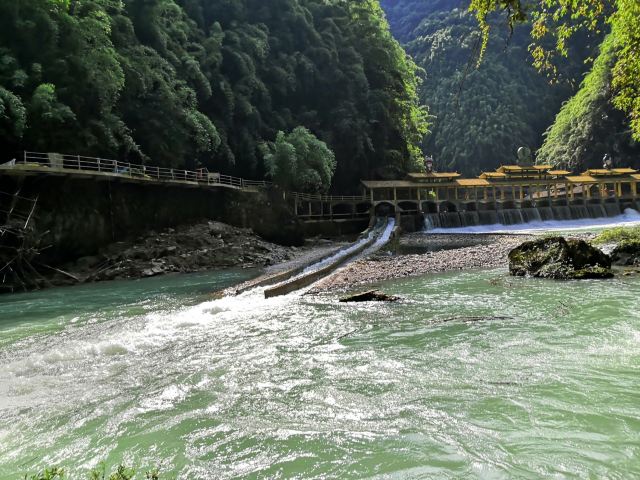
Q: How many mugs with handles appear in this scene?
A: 0